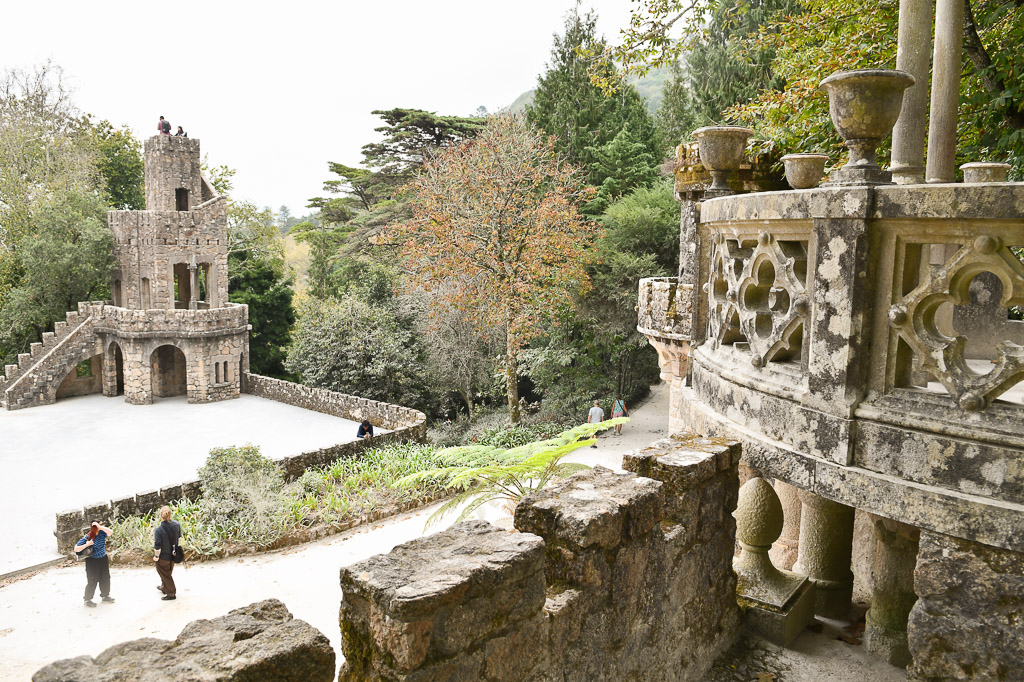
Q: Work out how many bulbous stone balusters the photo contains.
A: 1